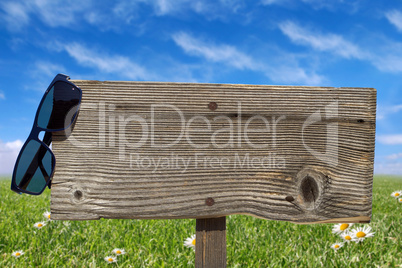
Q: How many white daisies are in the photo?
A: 12